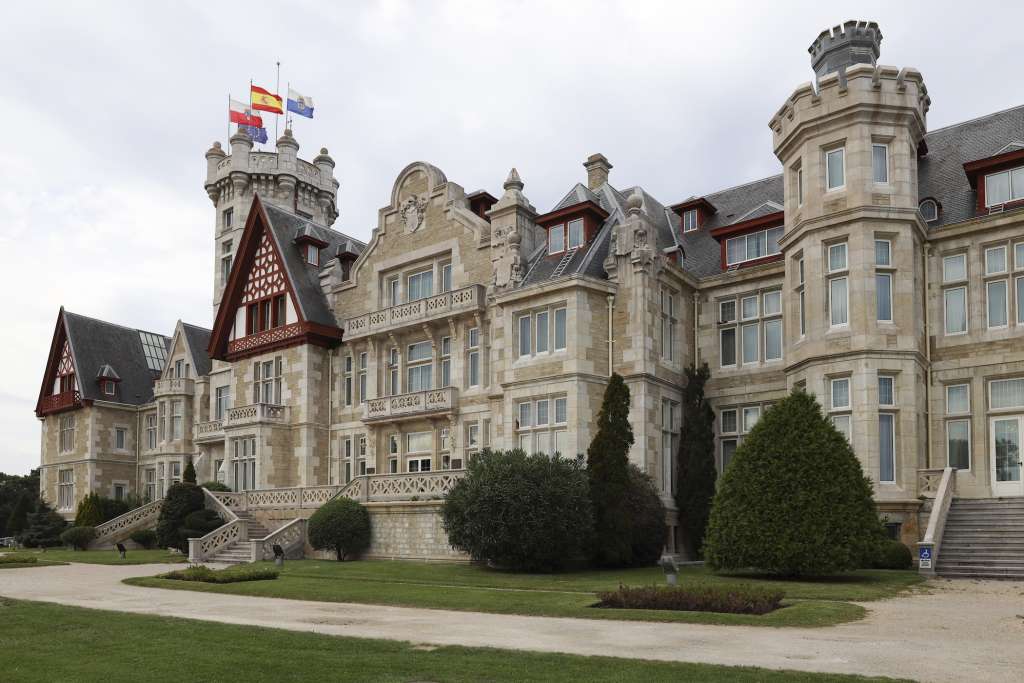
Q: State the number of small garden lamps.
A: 3